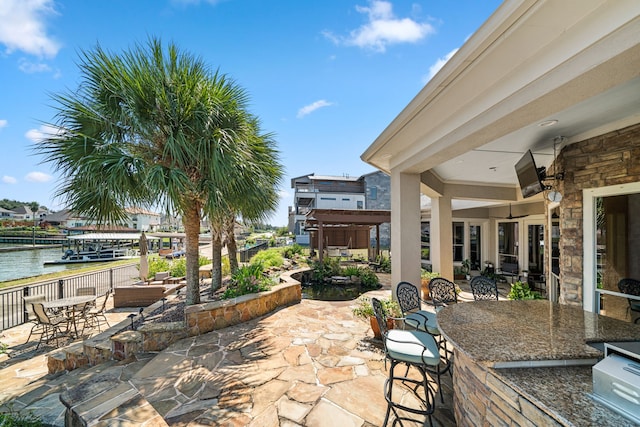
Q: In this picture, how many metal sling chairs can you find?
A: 4